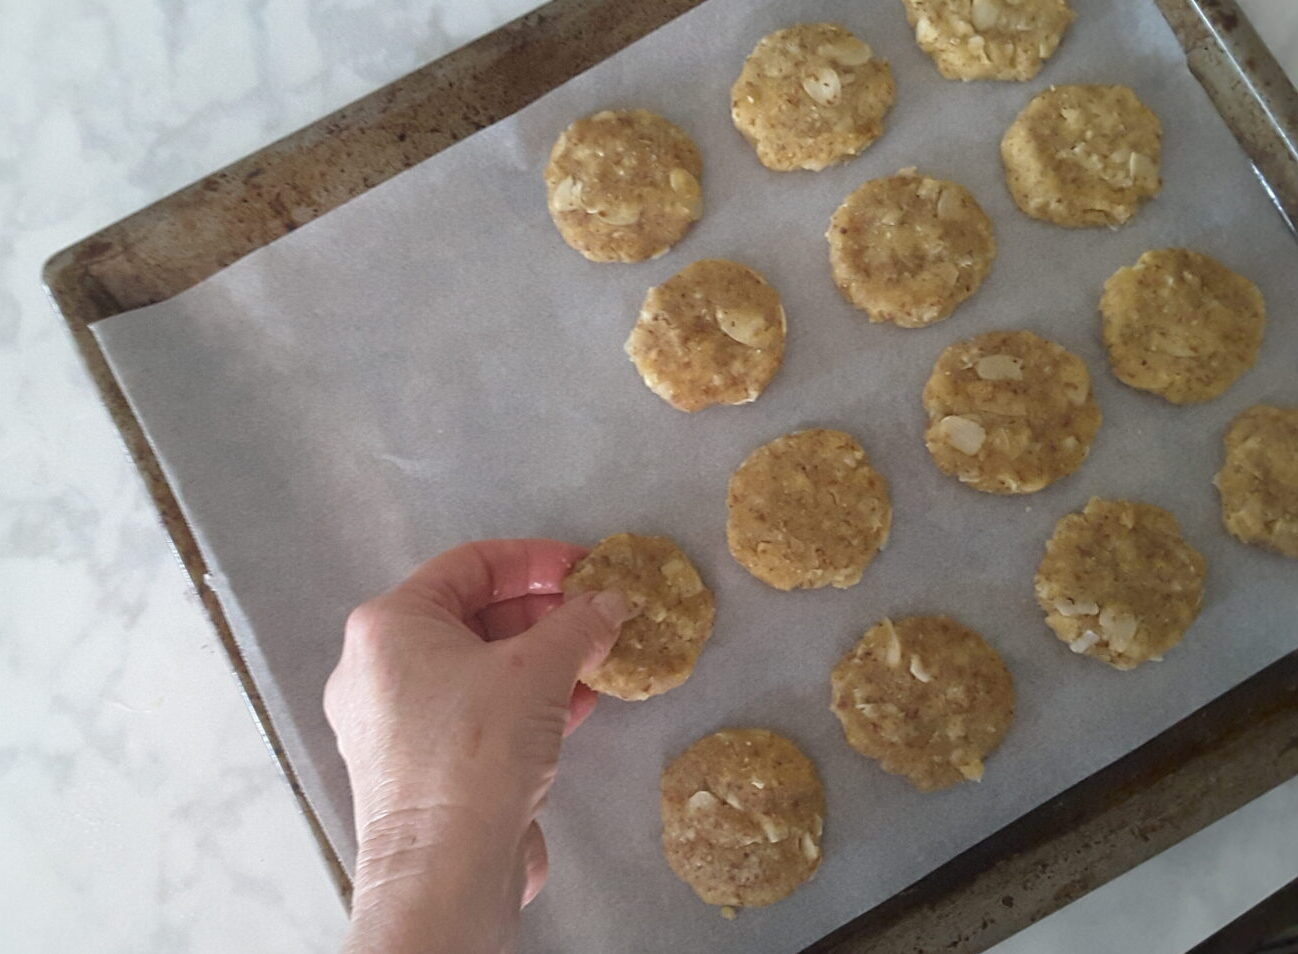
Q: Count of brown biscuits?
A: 14